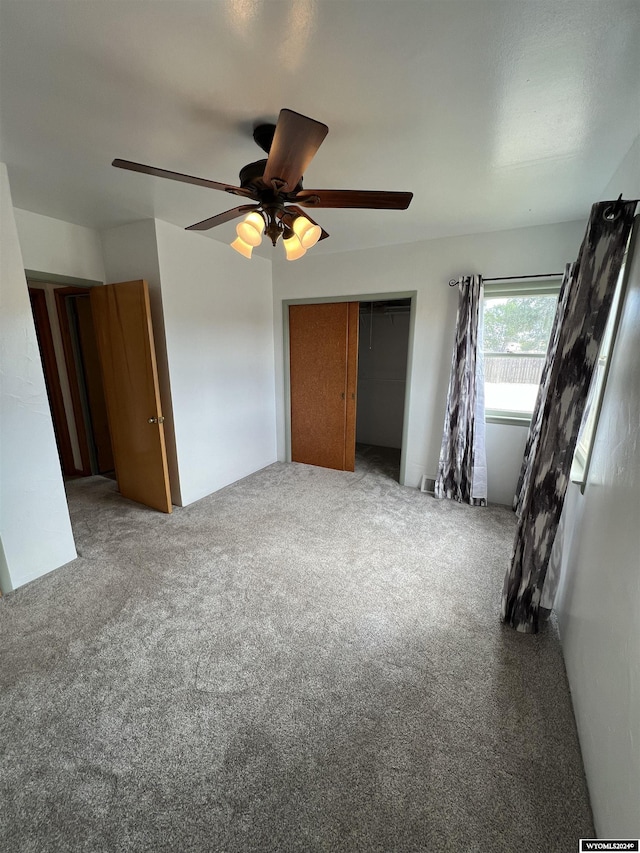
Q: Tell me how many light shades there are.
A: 4